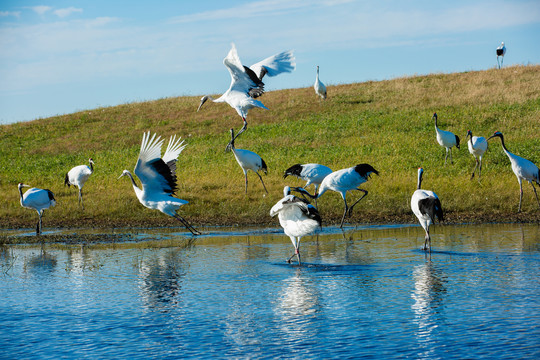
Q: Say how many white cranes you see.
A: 14